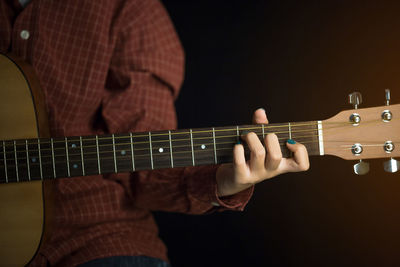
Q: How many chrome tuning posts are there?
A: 4